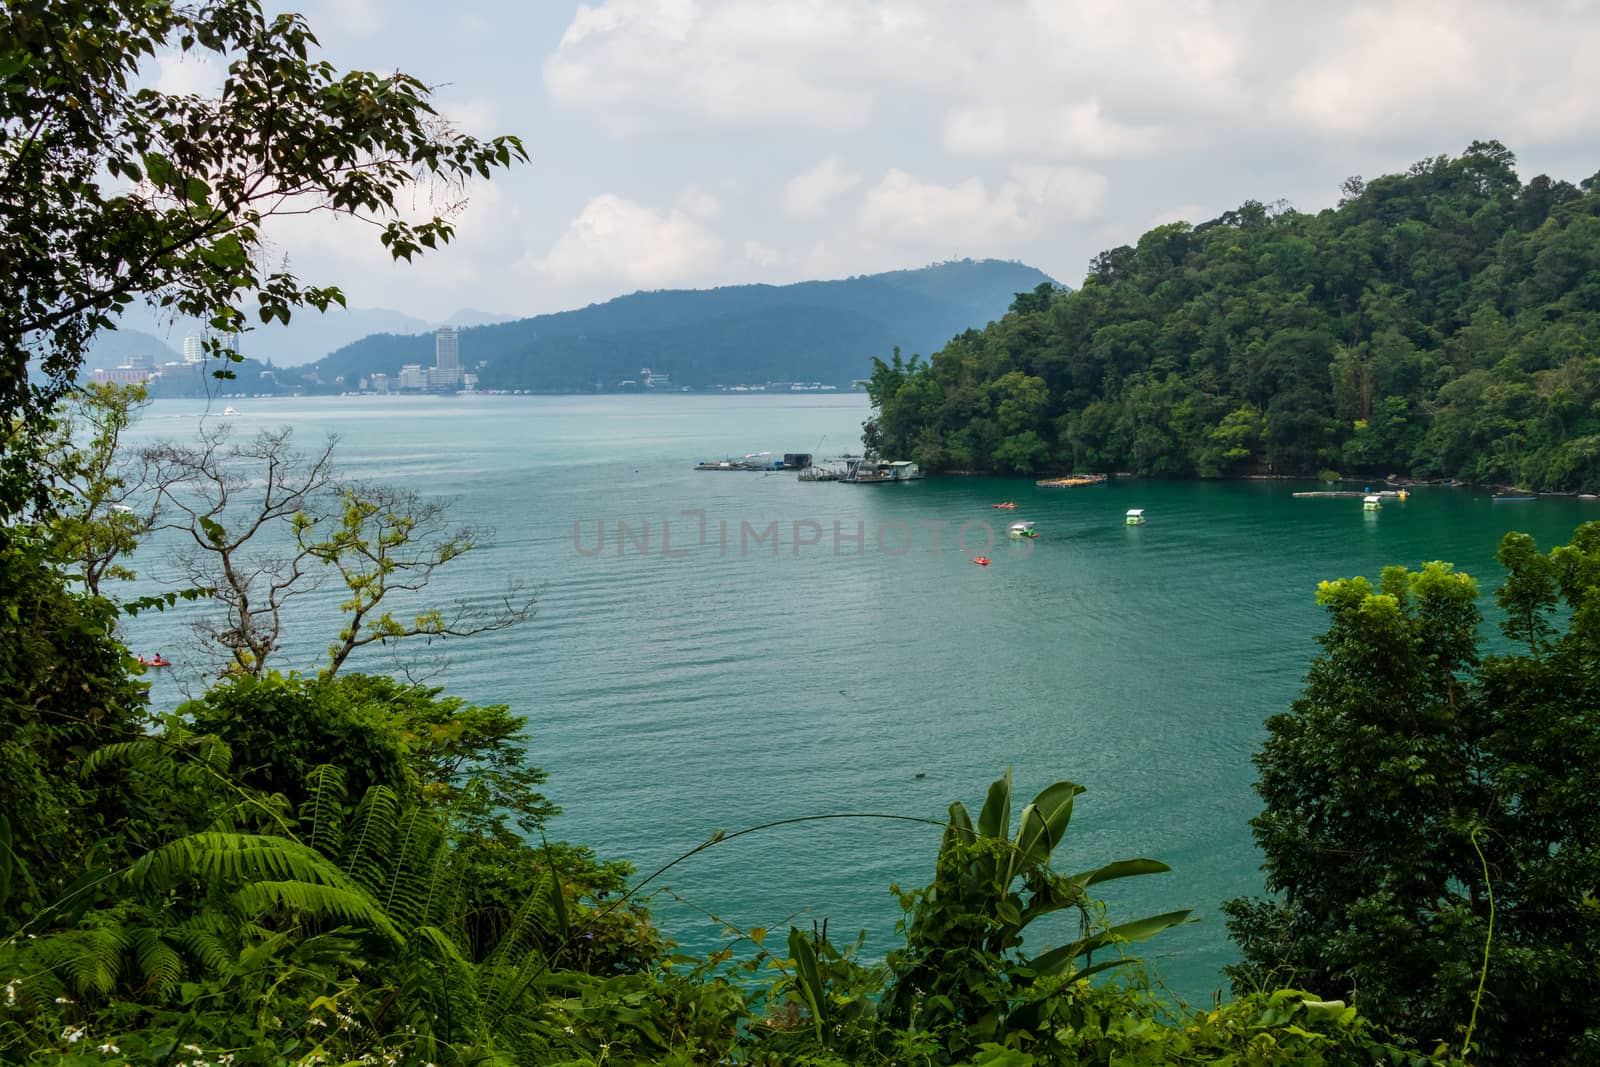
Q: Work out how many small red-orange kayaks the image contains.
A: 3